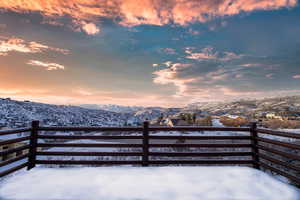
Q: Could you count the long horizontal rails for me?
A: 5